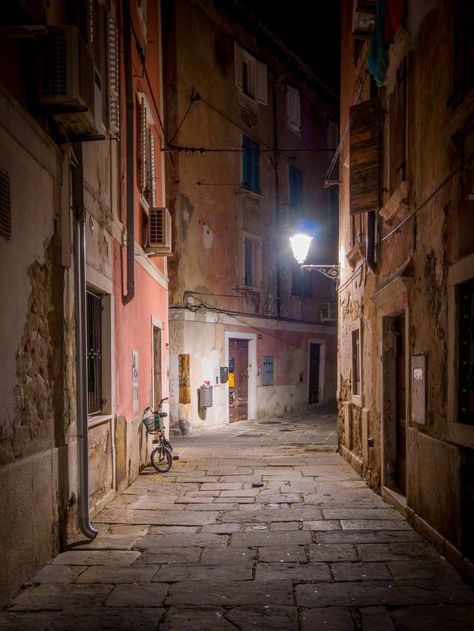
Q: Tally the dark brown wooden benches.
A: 0